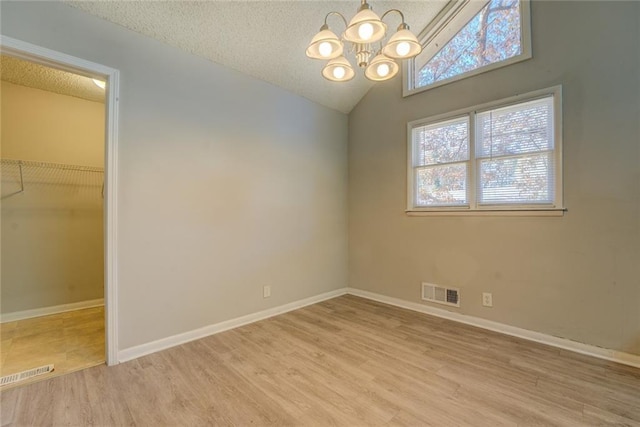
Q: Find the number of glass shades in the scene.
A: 5